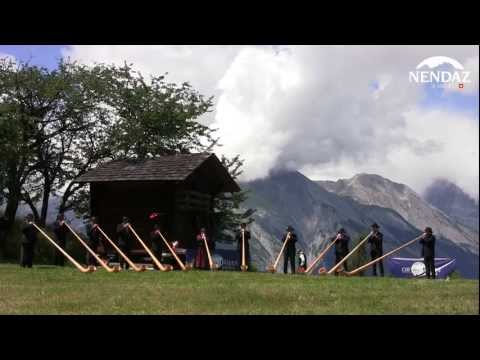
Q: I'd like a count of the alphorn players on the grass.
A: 11